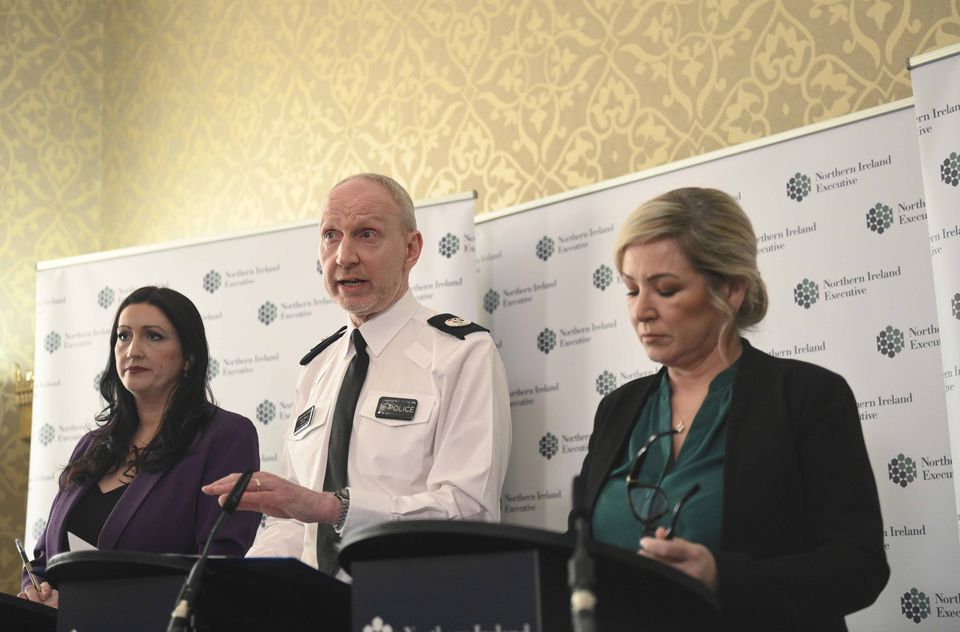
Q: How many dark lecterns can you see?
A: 3